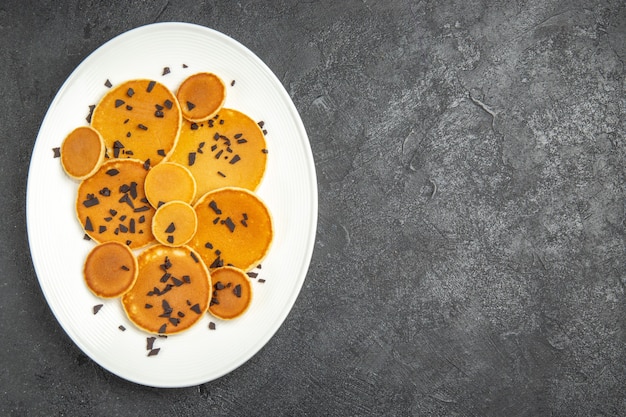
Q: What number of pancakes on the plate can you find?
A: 11